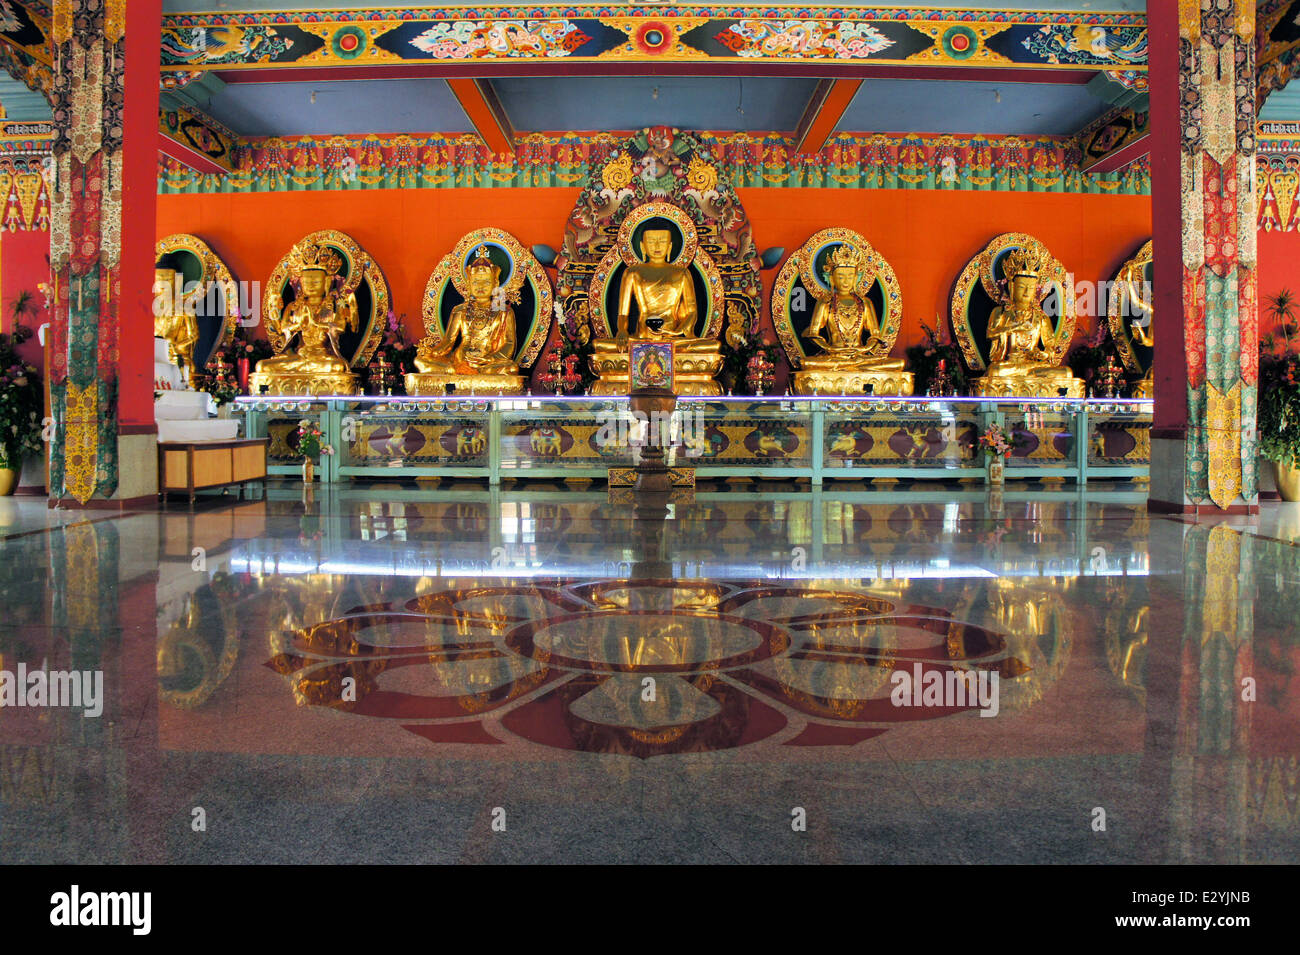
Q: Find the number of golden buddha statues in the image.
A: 7